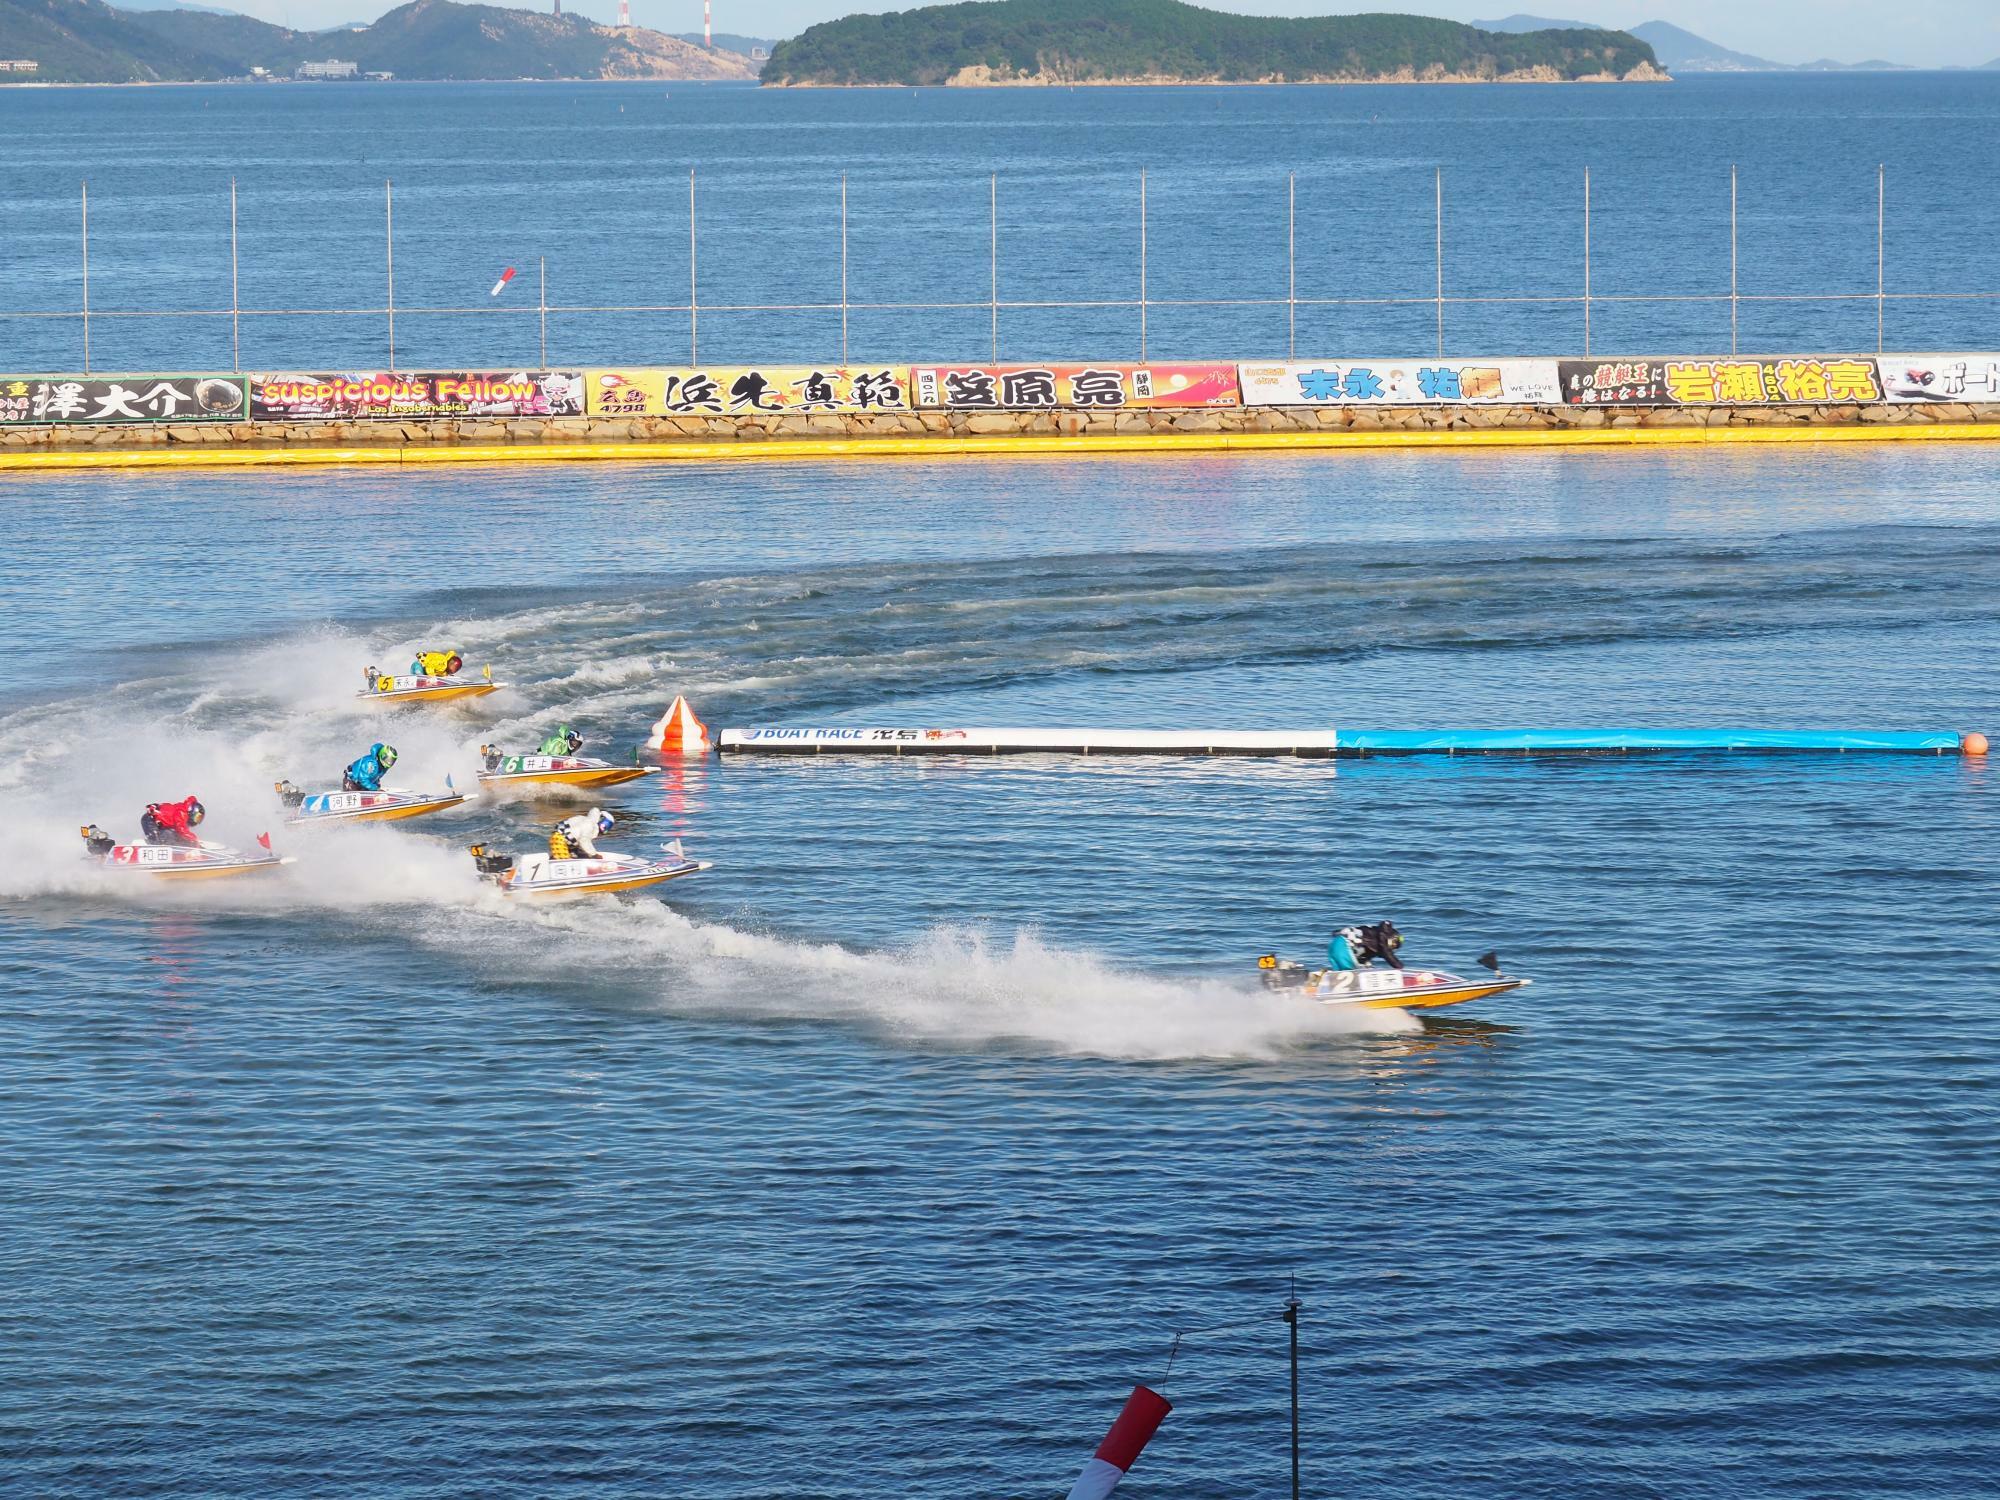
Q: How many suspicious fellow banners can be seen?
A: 1